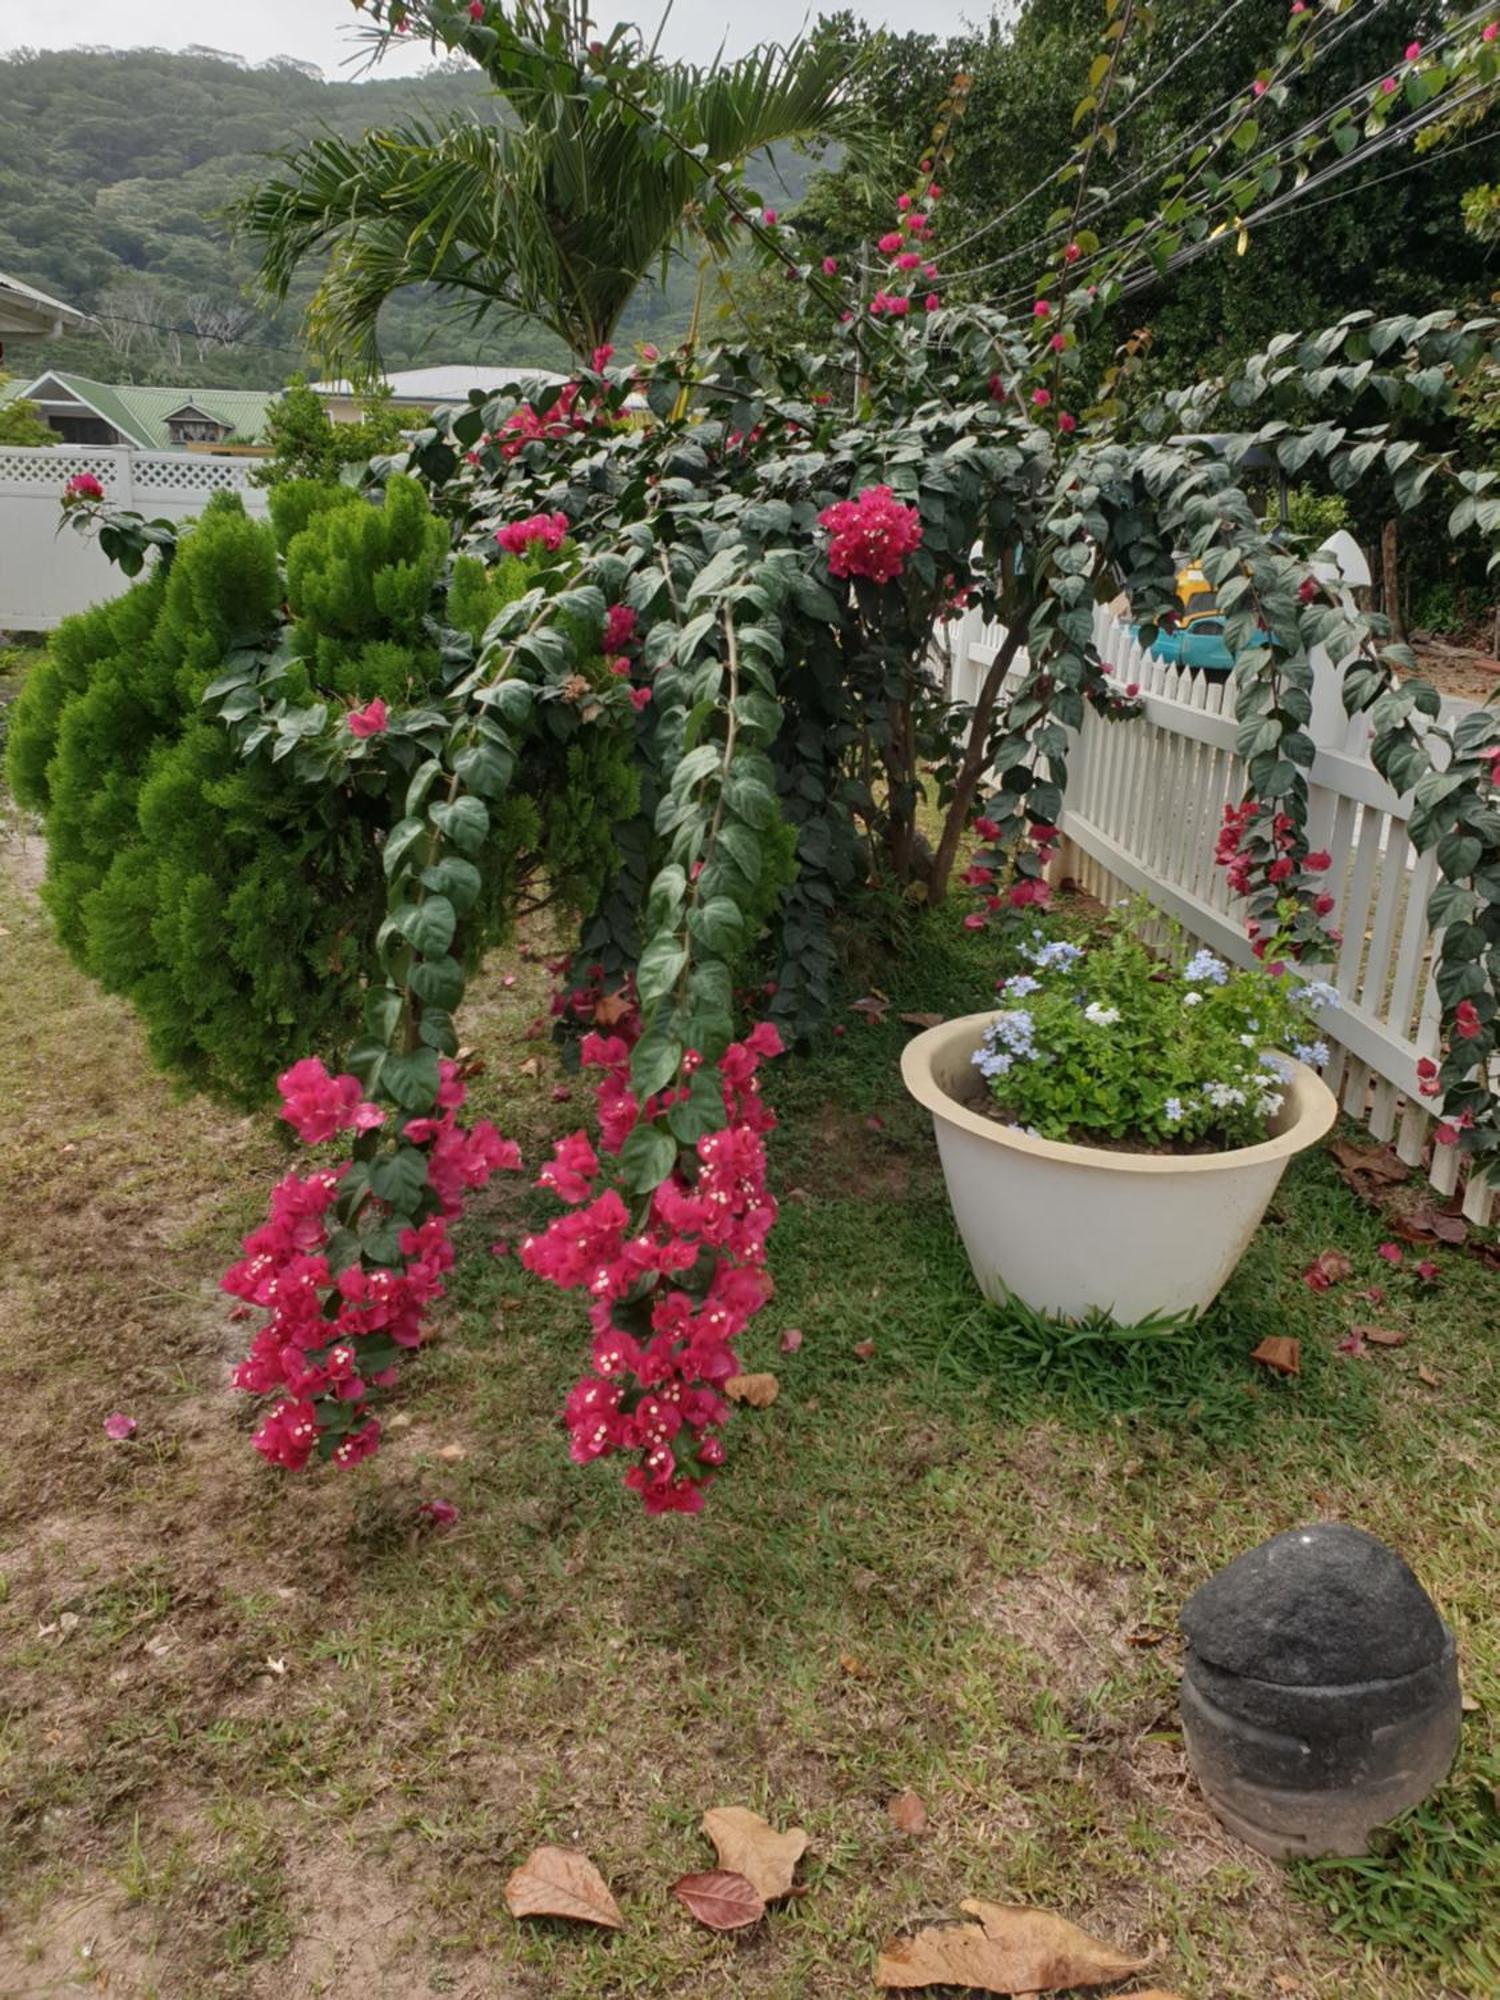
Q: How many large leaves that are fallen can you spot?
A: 4